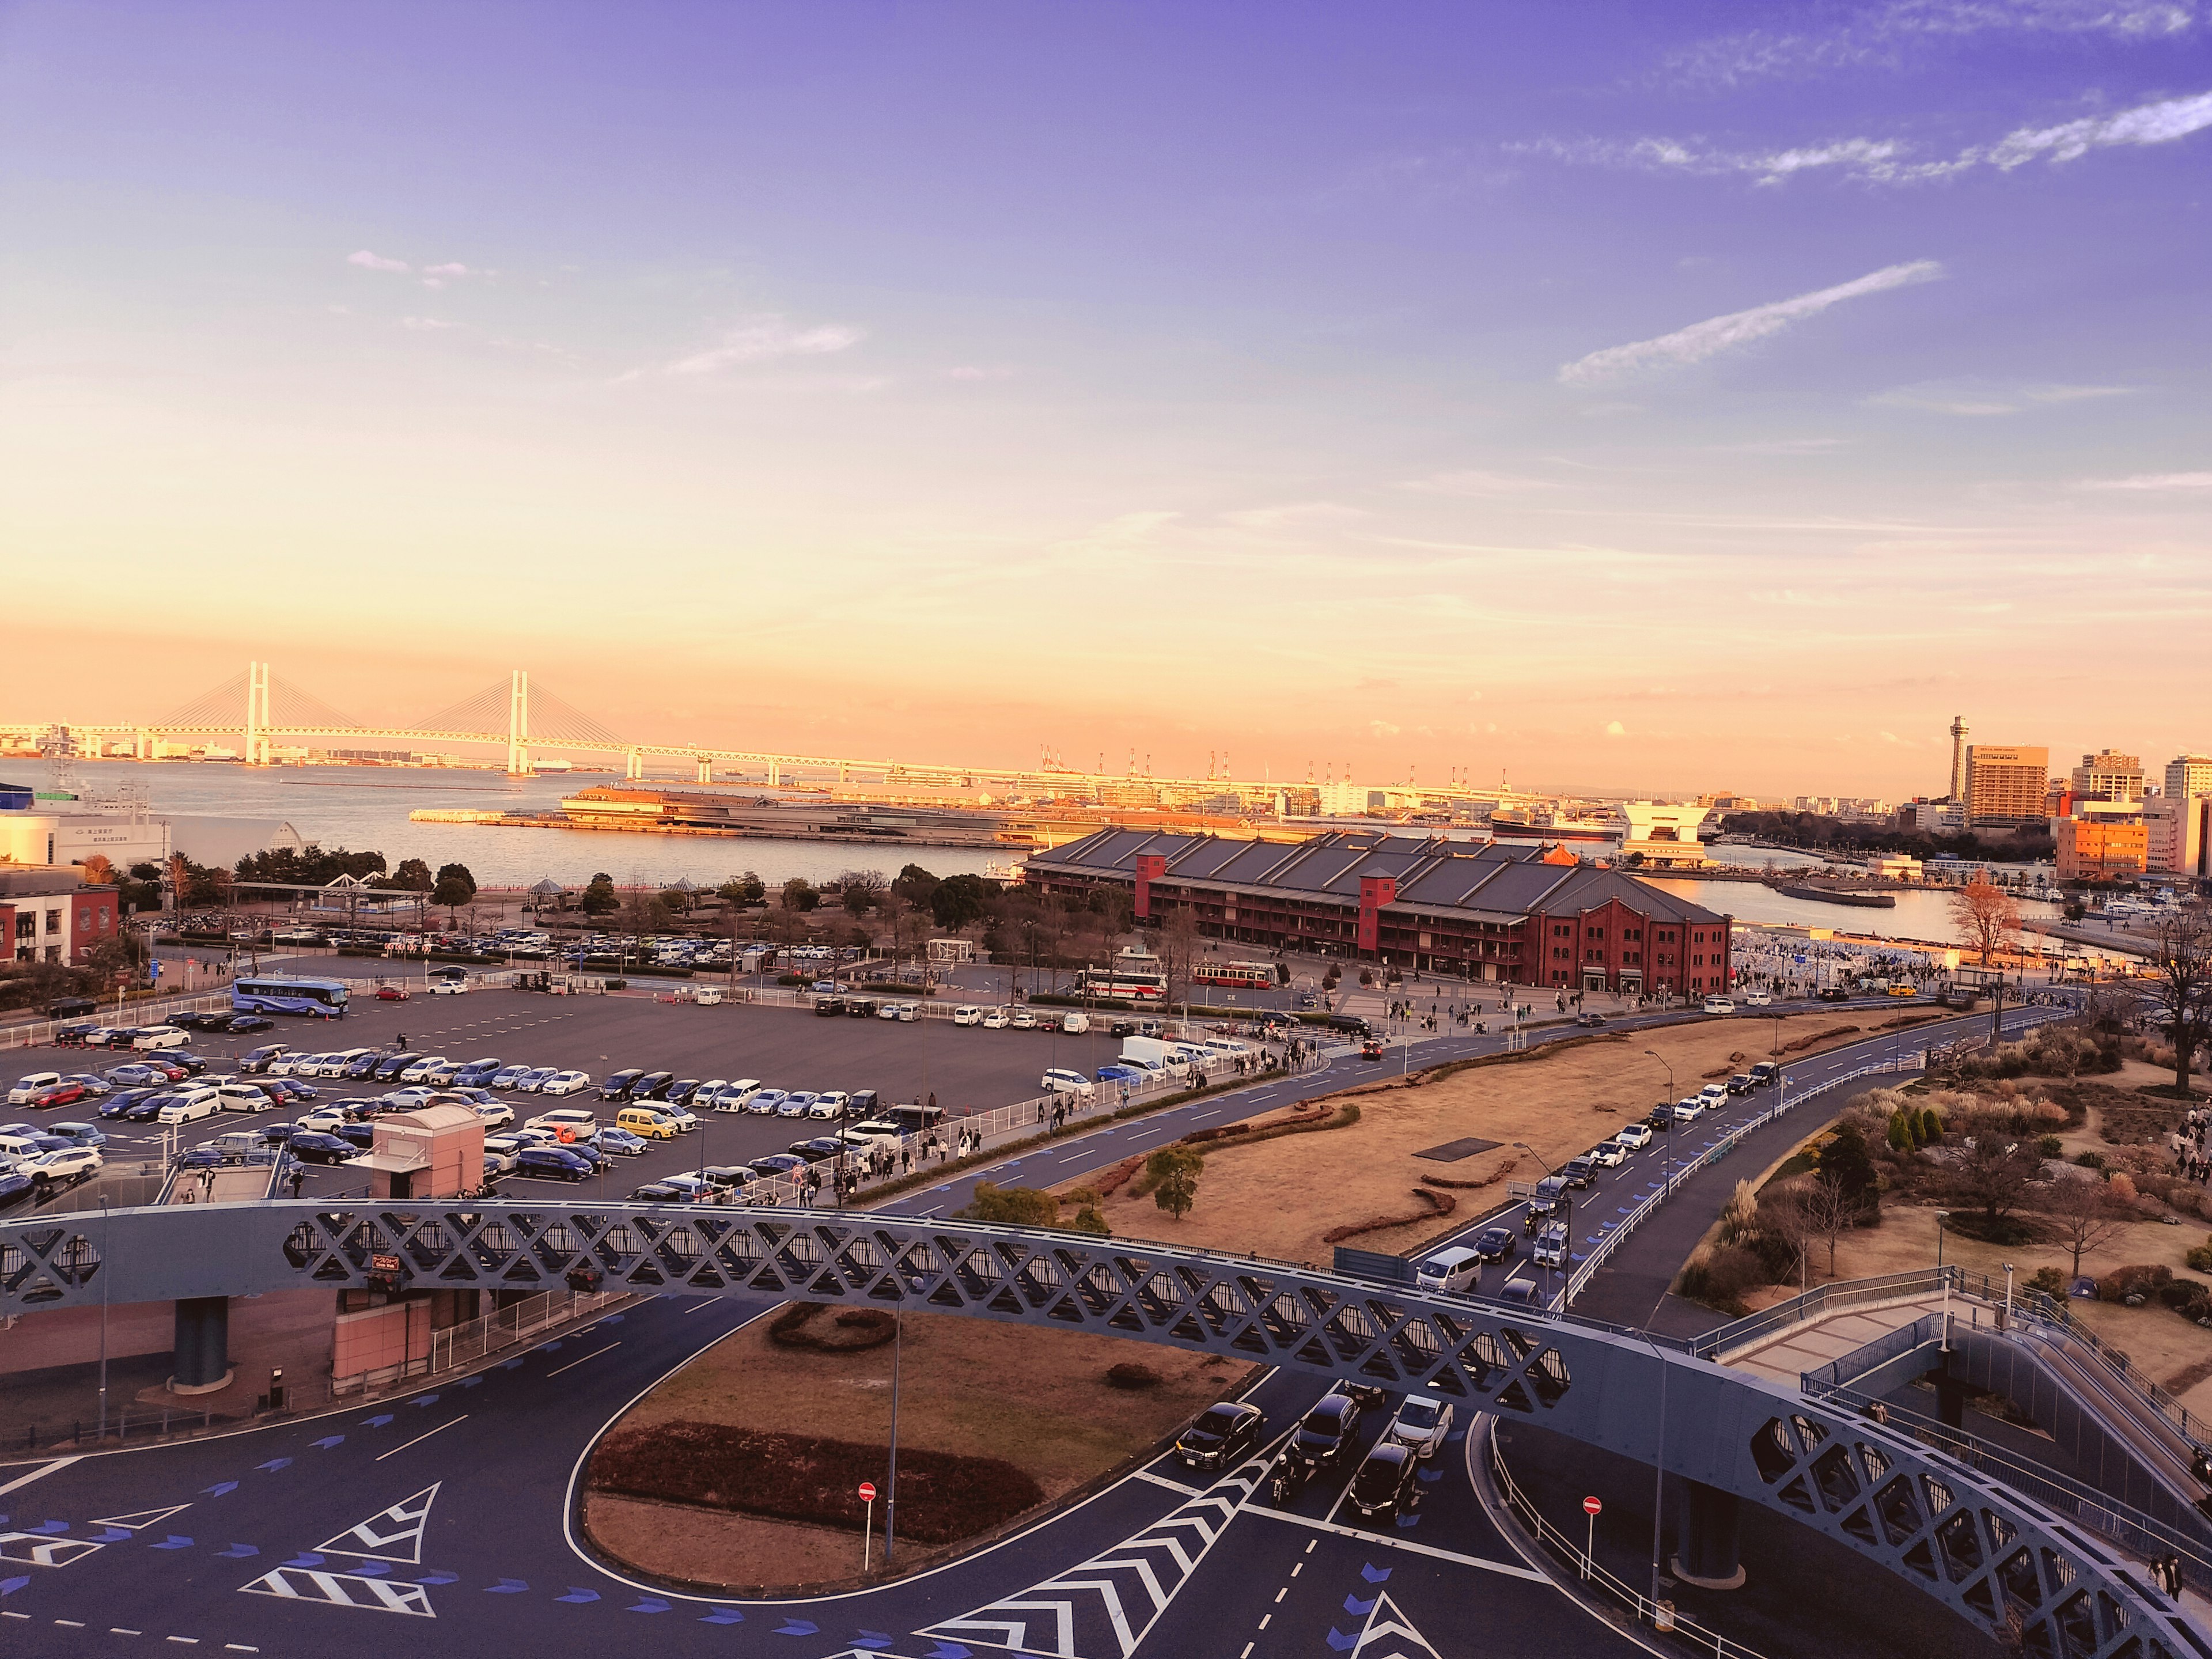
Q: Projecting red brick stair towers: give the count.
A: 2